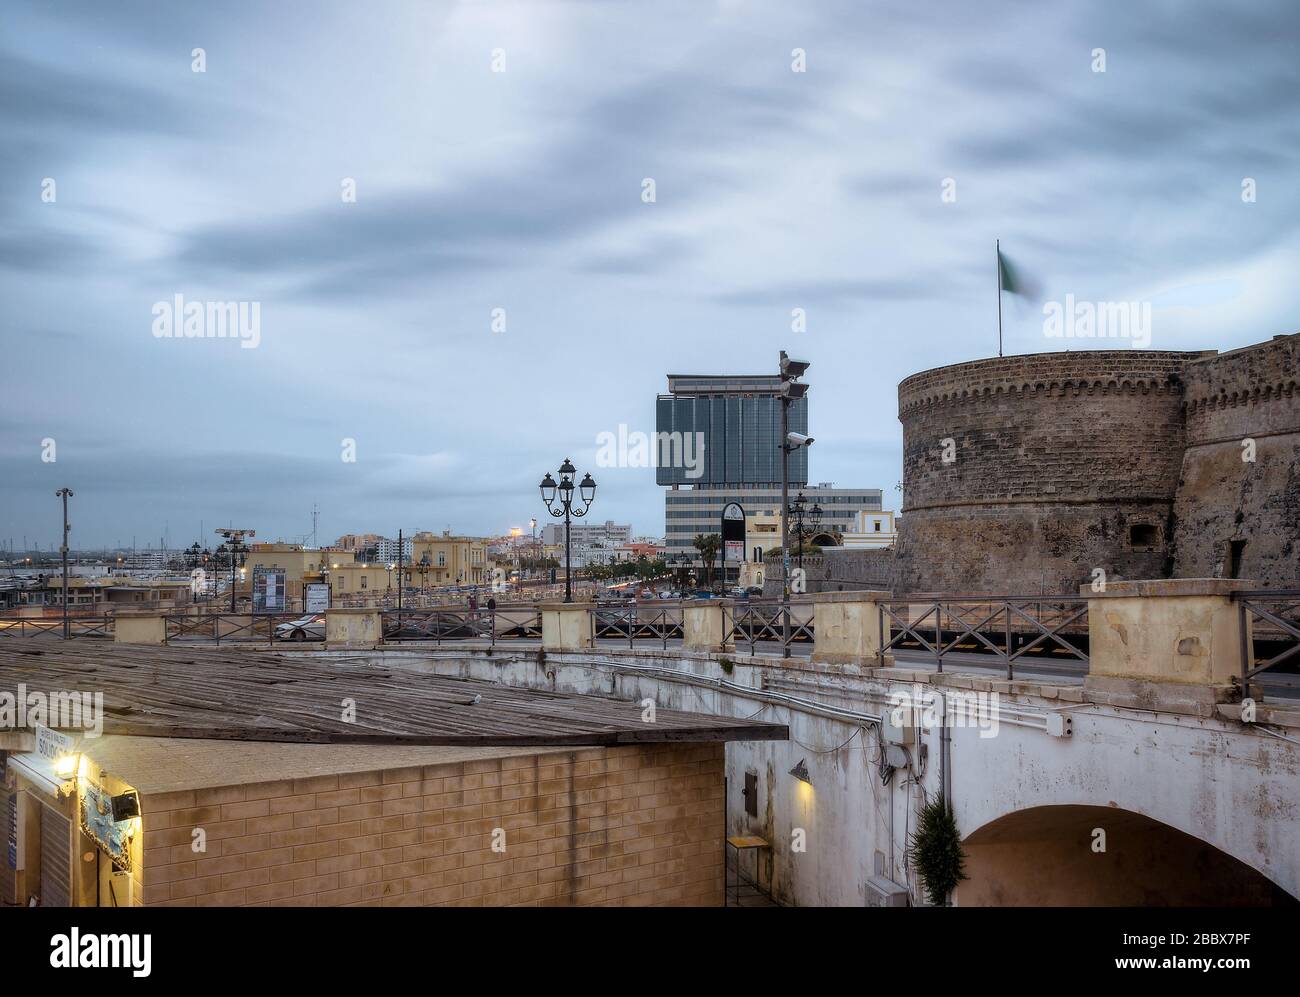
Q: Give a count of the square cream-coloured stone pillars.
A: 6